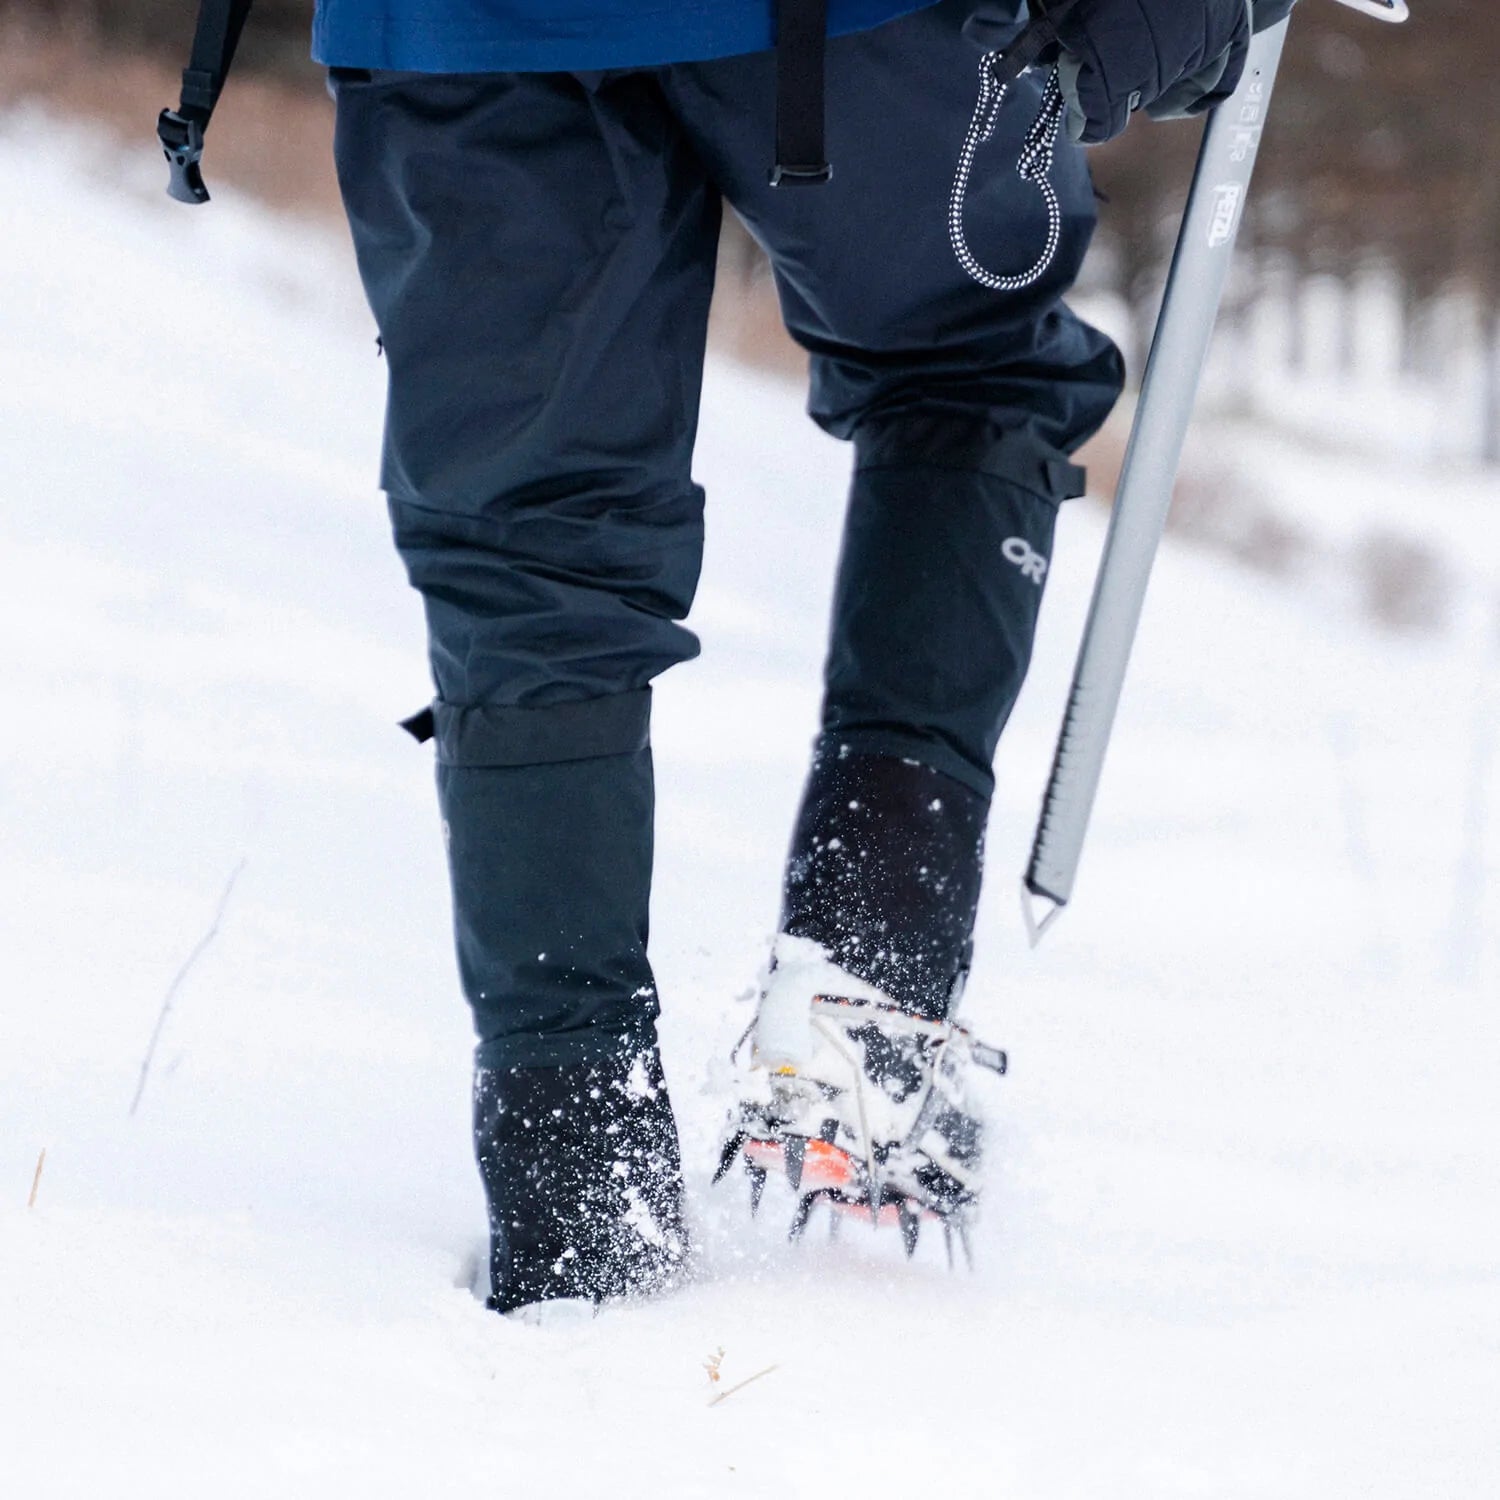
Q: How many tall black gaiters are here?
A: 2